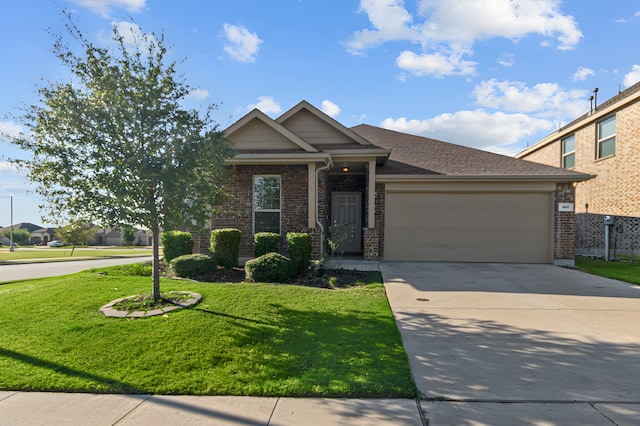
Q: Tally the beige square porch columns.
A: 2